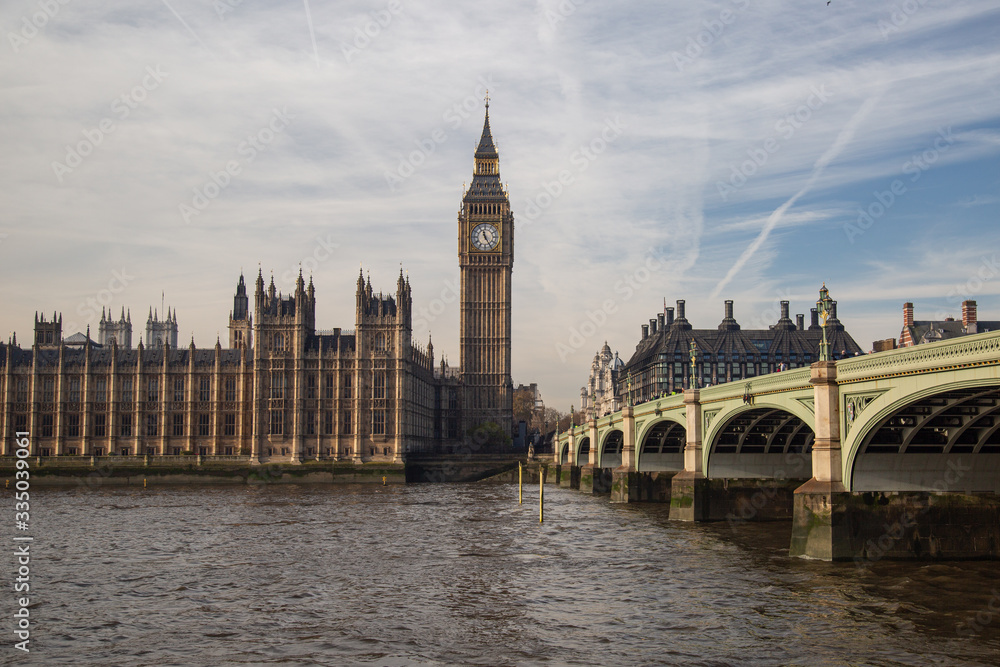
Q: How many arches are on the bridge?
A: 6